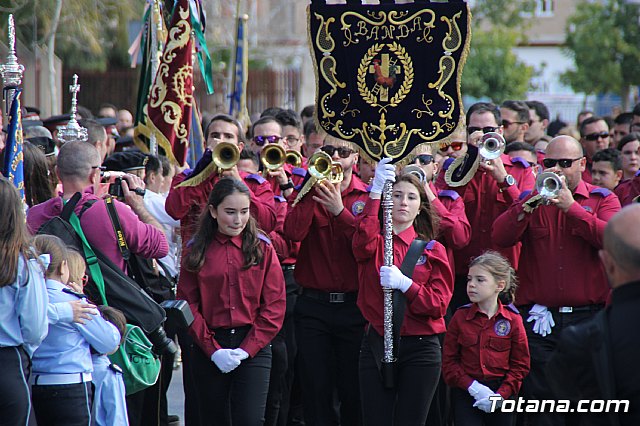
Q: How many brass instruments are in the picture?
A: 7